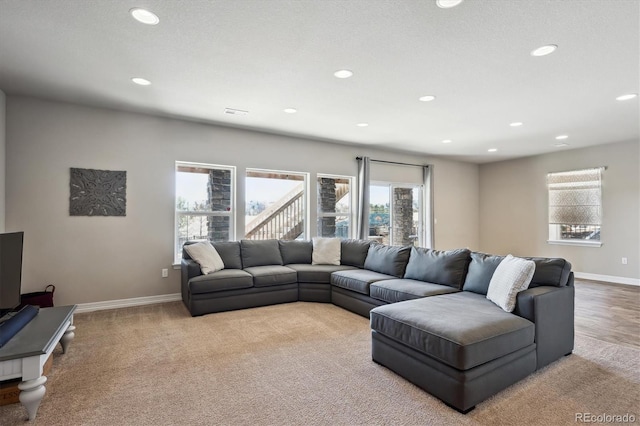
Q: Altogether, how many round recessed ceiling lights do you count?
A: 13